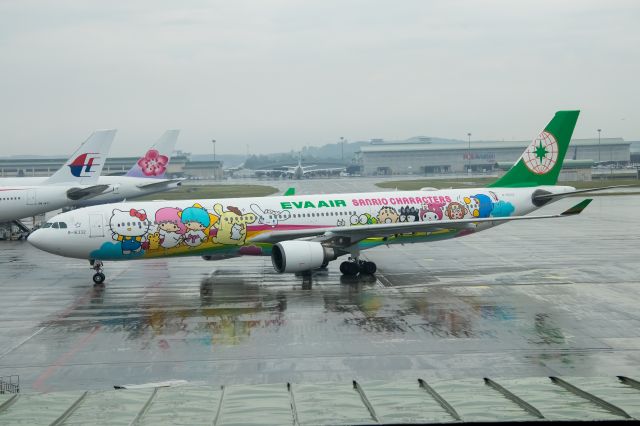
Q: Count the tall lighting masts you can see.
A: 4